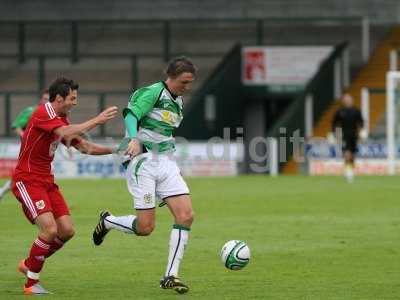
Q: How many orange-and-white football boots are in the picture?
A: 2